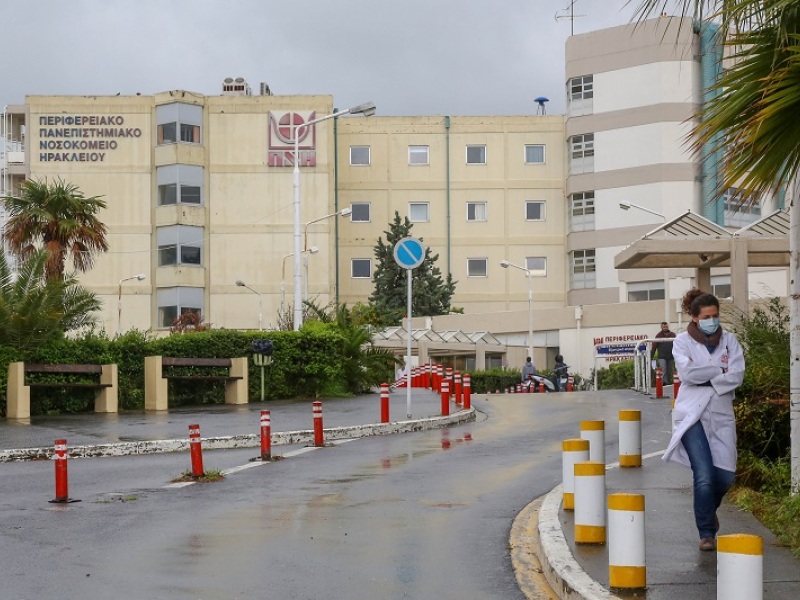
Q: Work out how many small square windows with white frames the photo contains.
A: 11